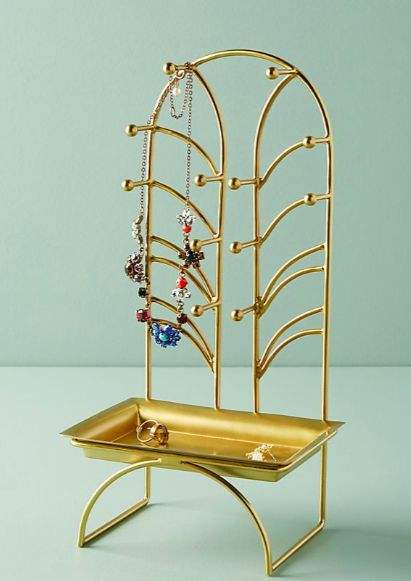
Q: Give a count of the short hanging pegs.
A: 12